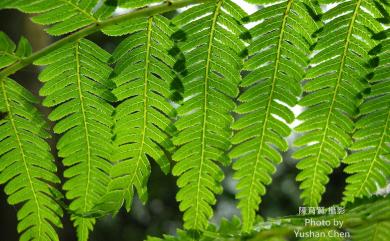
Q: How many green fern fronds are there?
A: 7